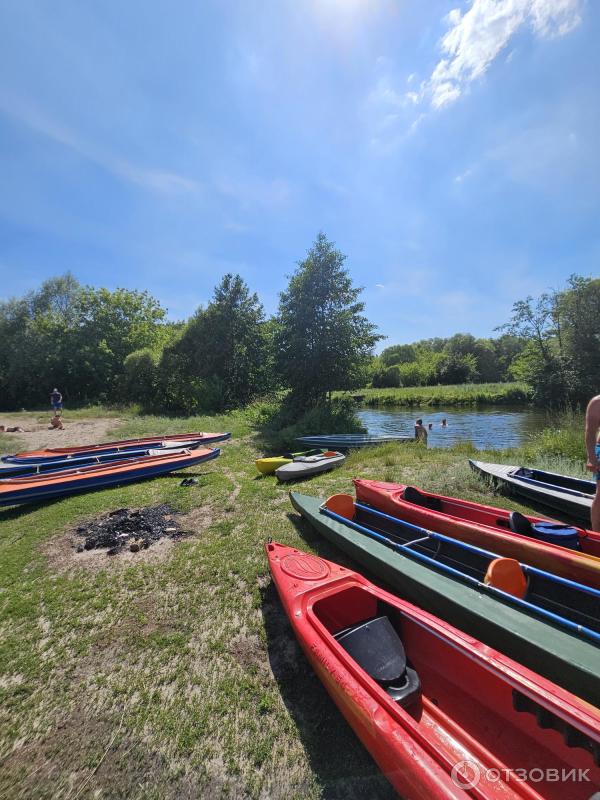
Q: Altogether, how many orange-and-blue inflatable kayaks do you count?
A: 2